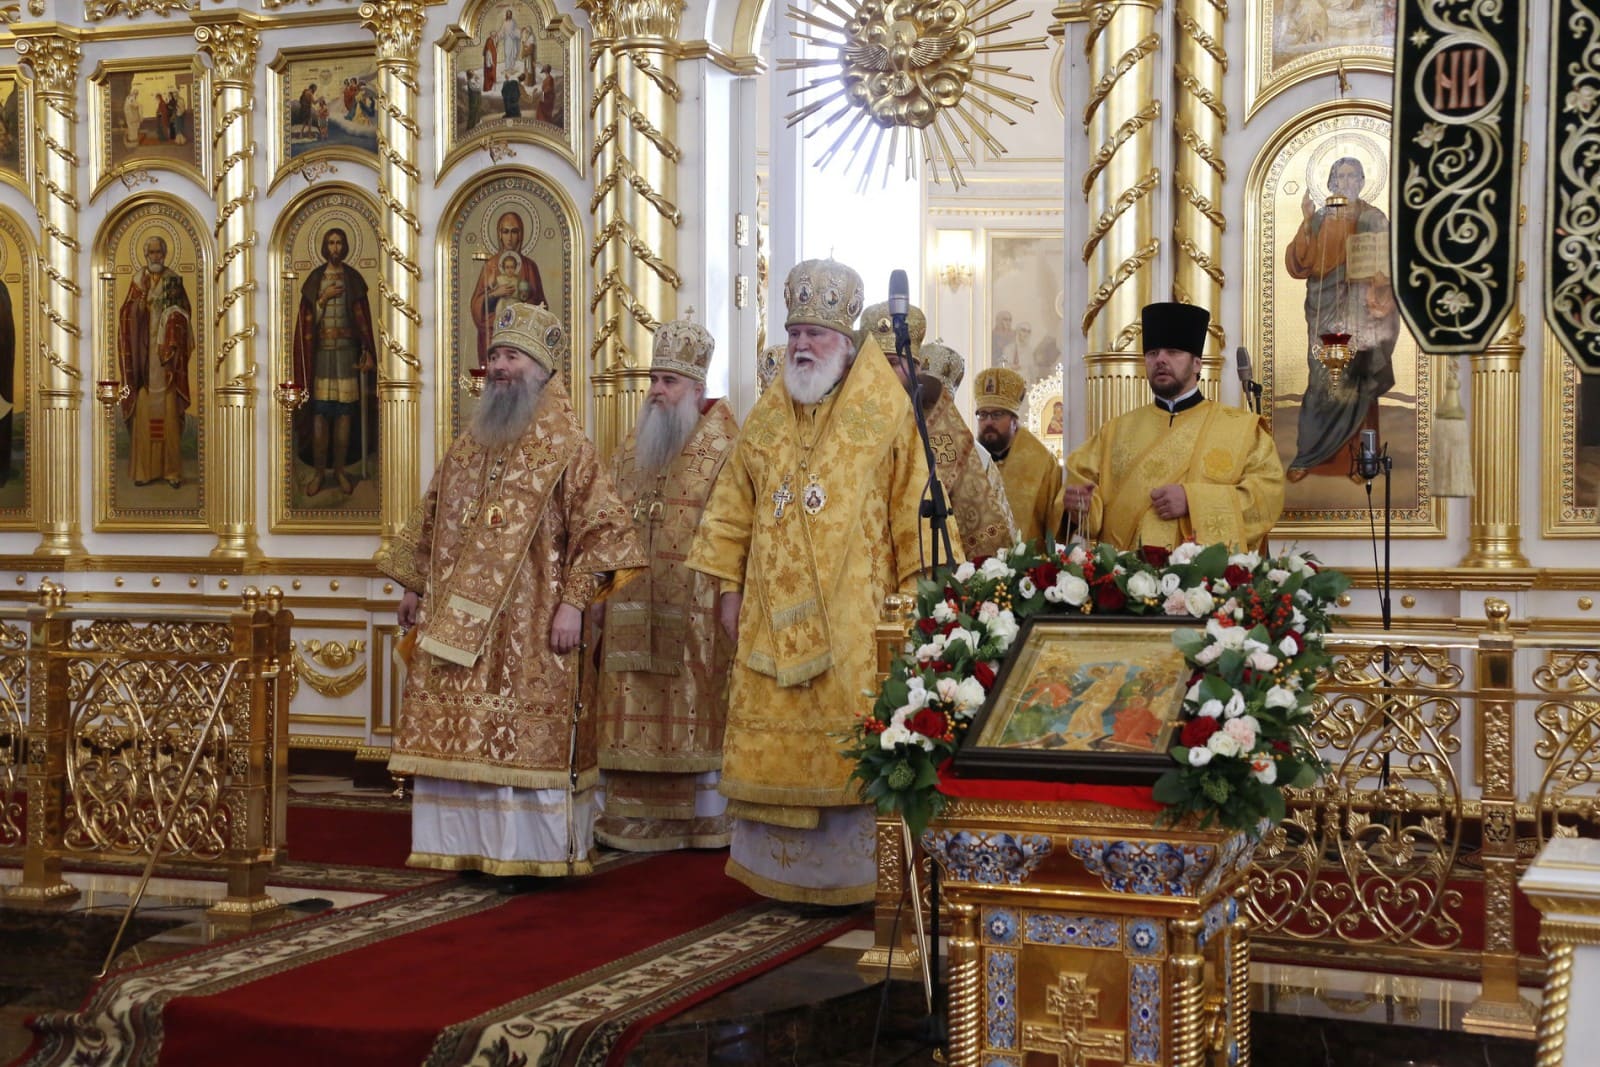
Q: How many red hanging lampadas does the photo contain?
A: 4